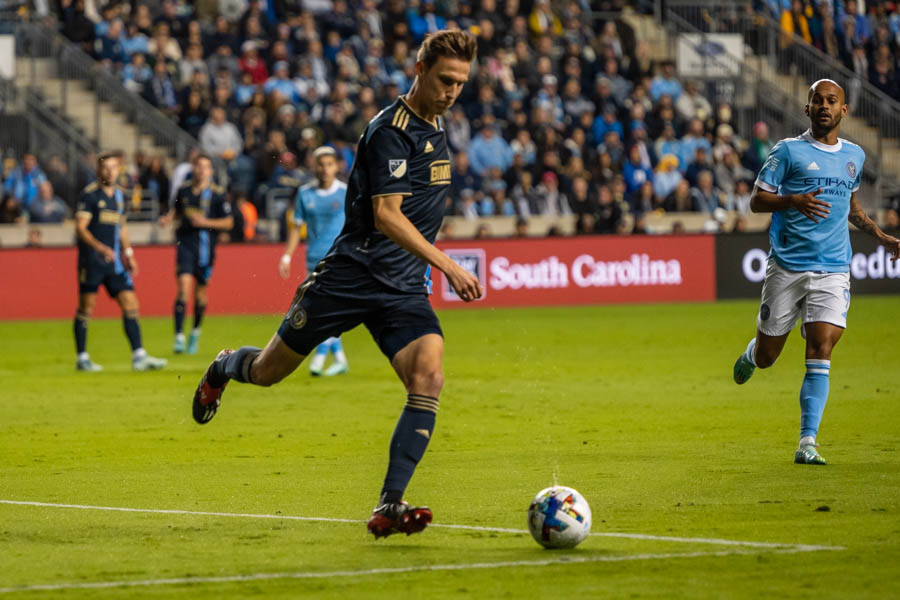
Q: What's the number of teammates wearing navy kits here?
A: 3